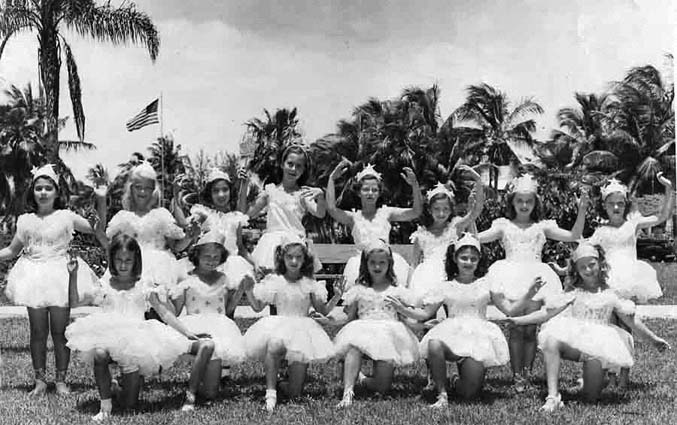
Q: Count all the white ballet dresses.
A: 14